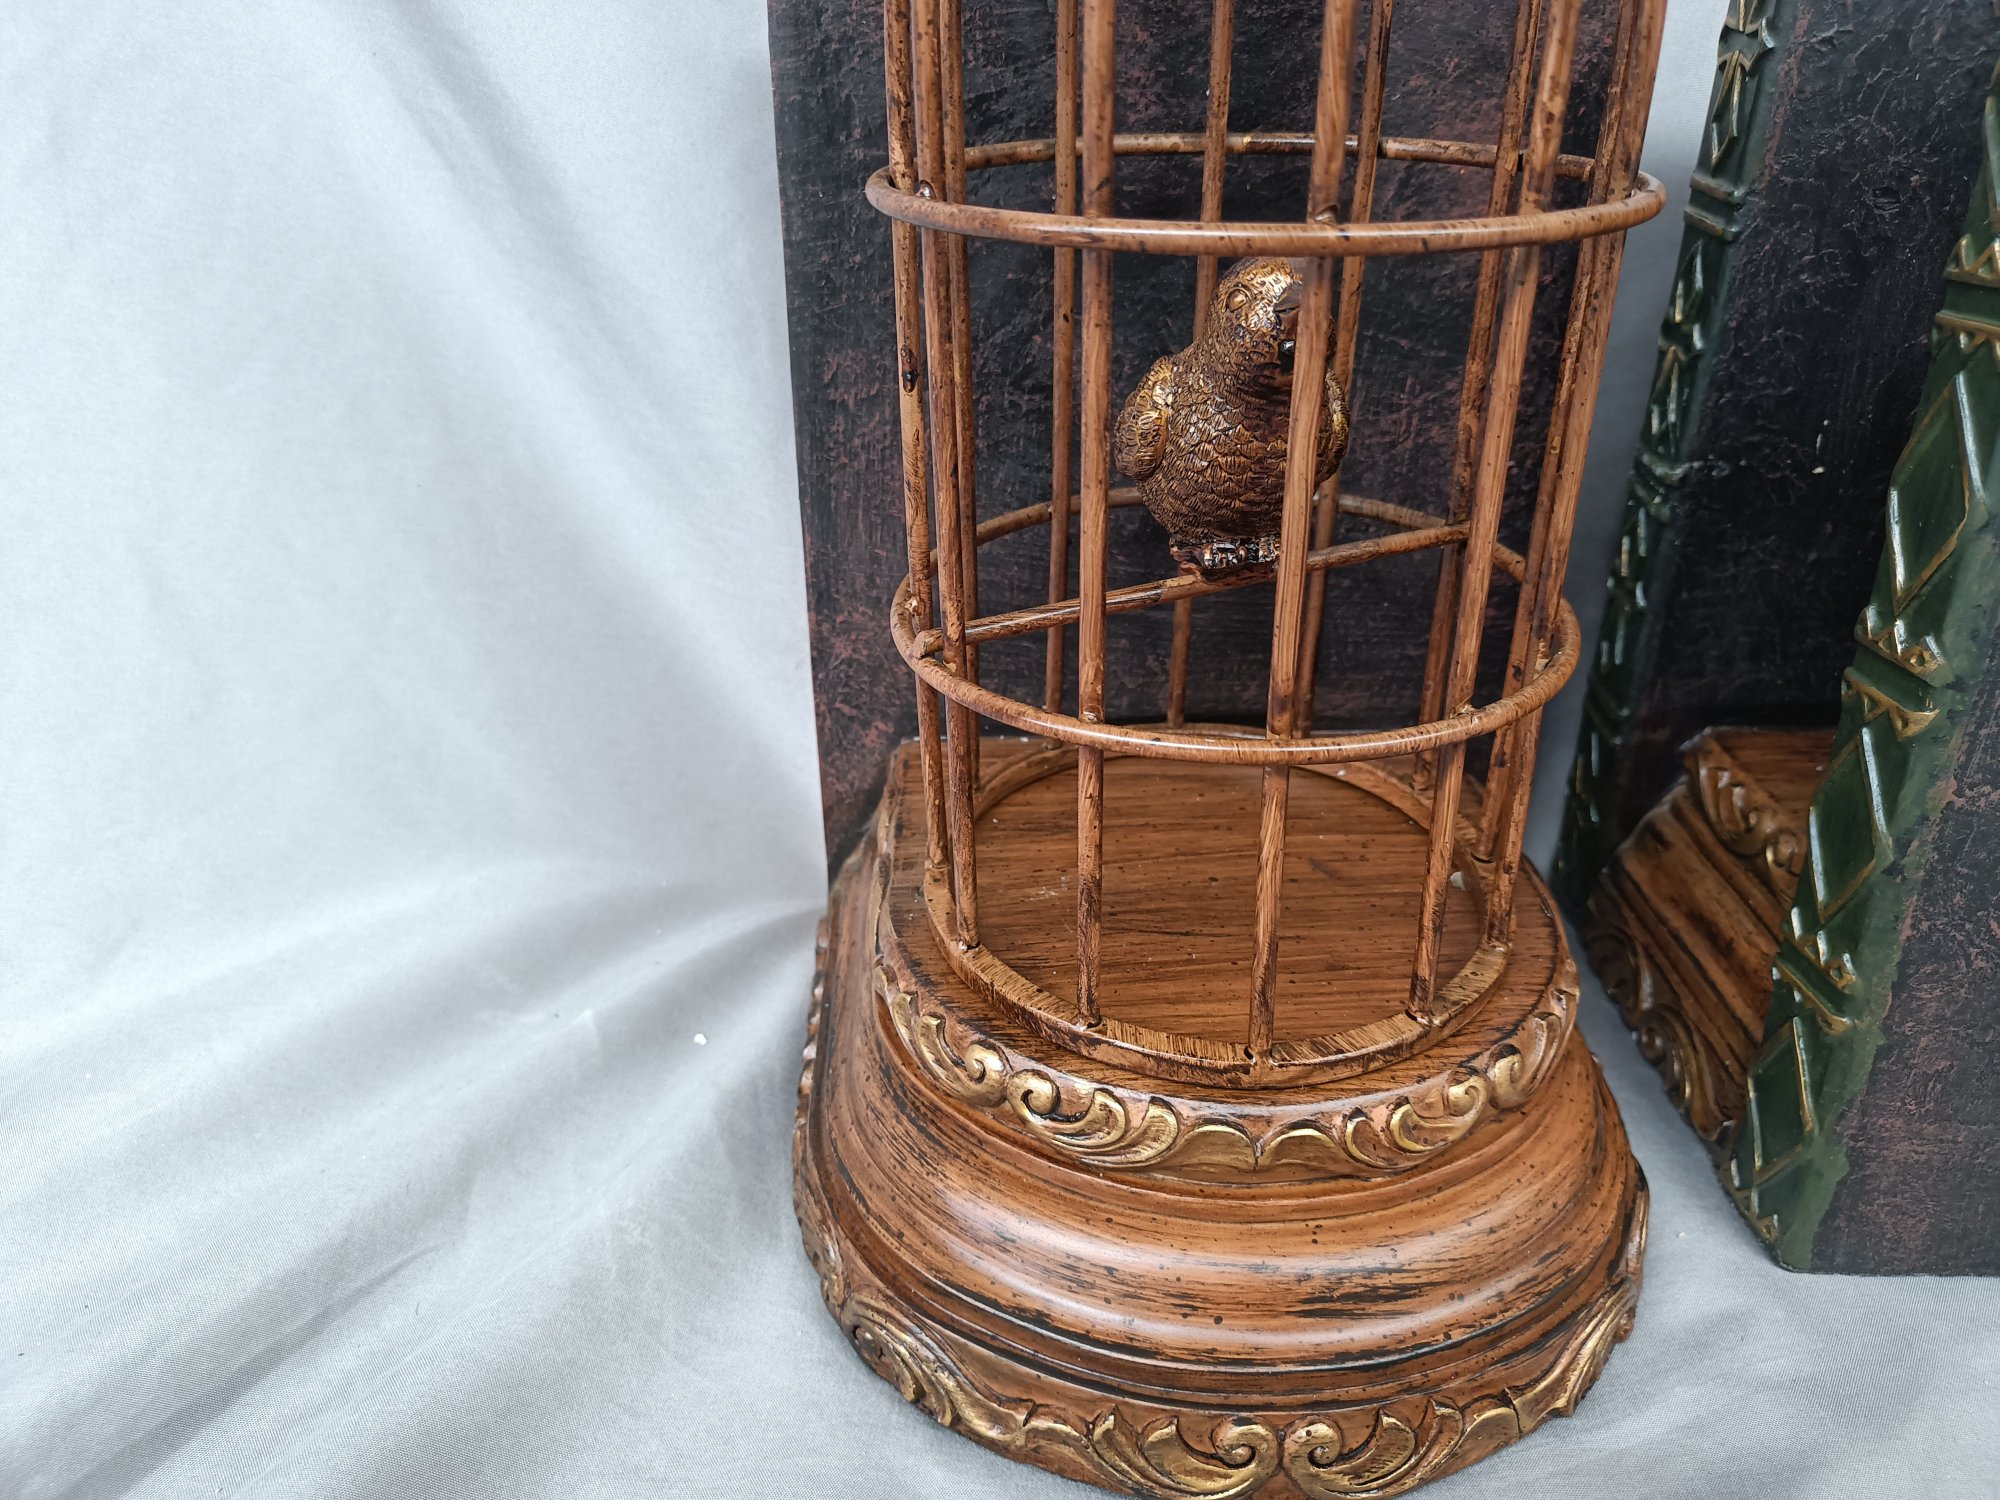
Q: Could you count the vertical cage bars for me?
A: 12